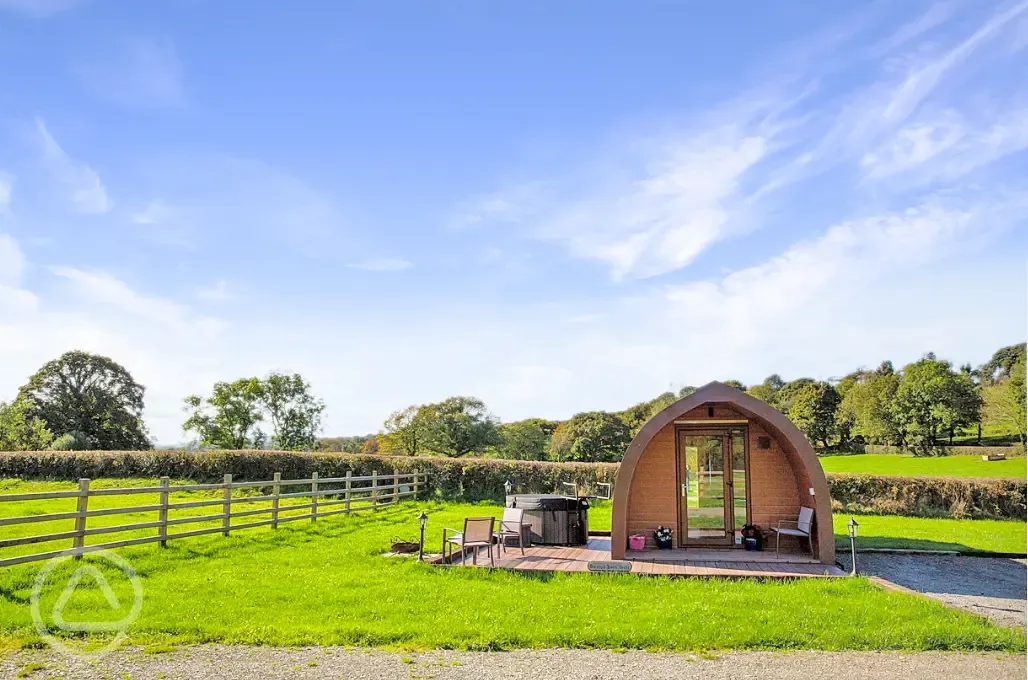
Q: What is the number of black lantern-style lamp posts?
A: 3